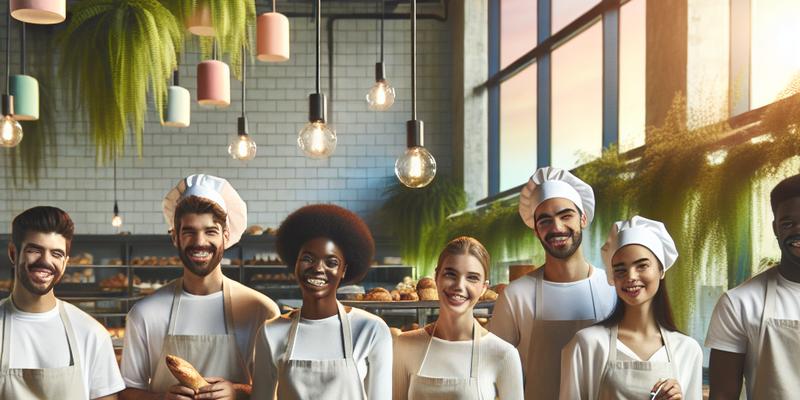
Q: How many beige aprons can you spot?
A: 7